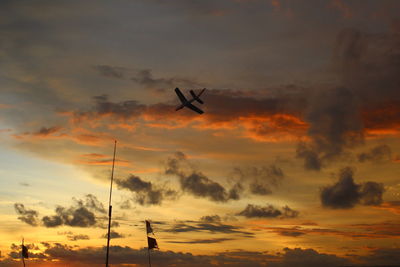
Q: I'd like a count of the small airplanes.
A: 1